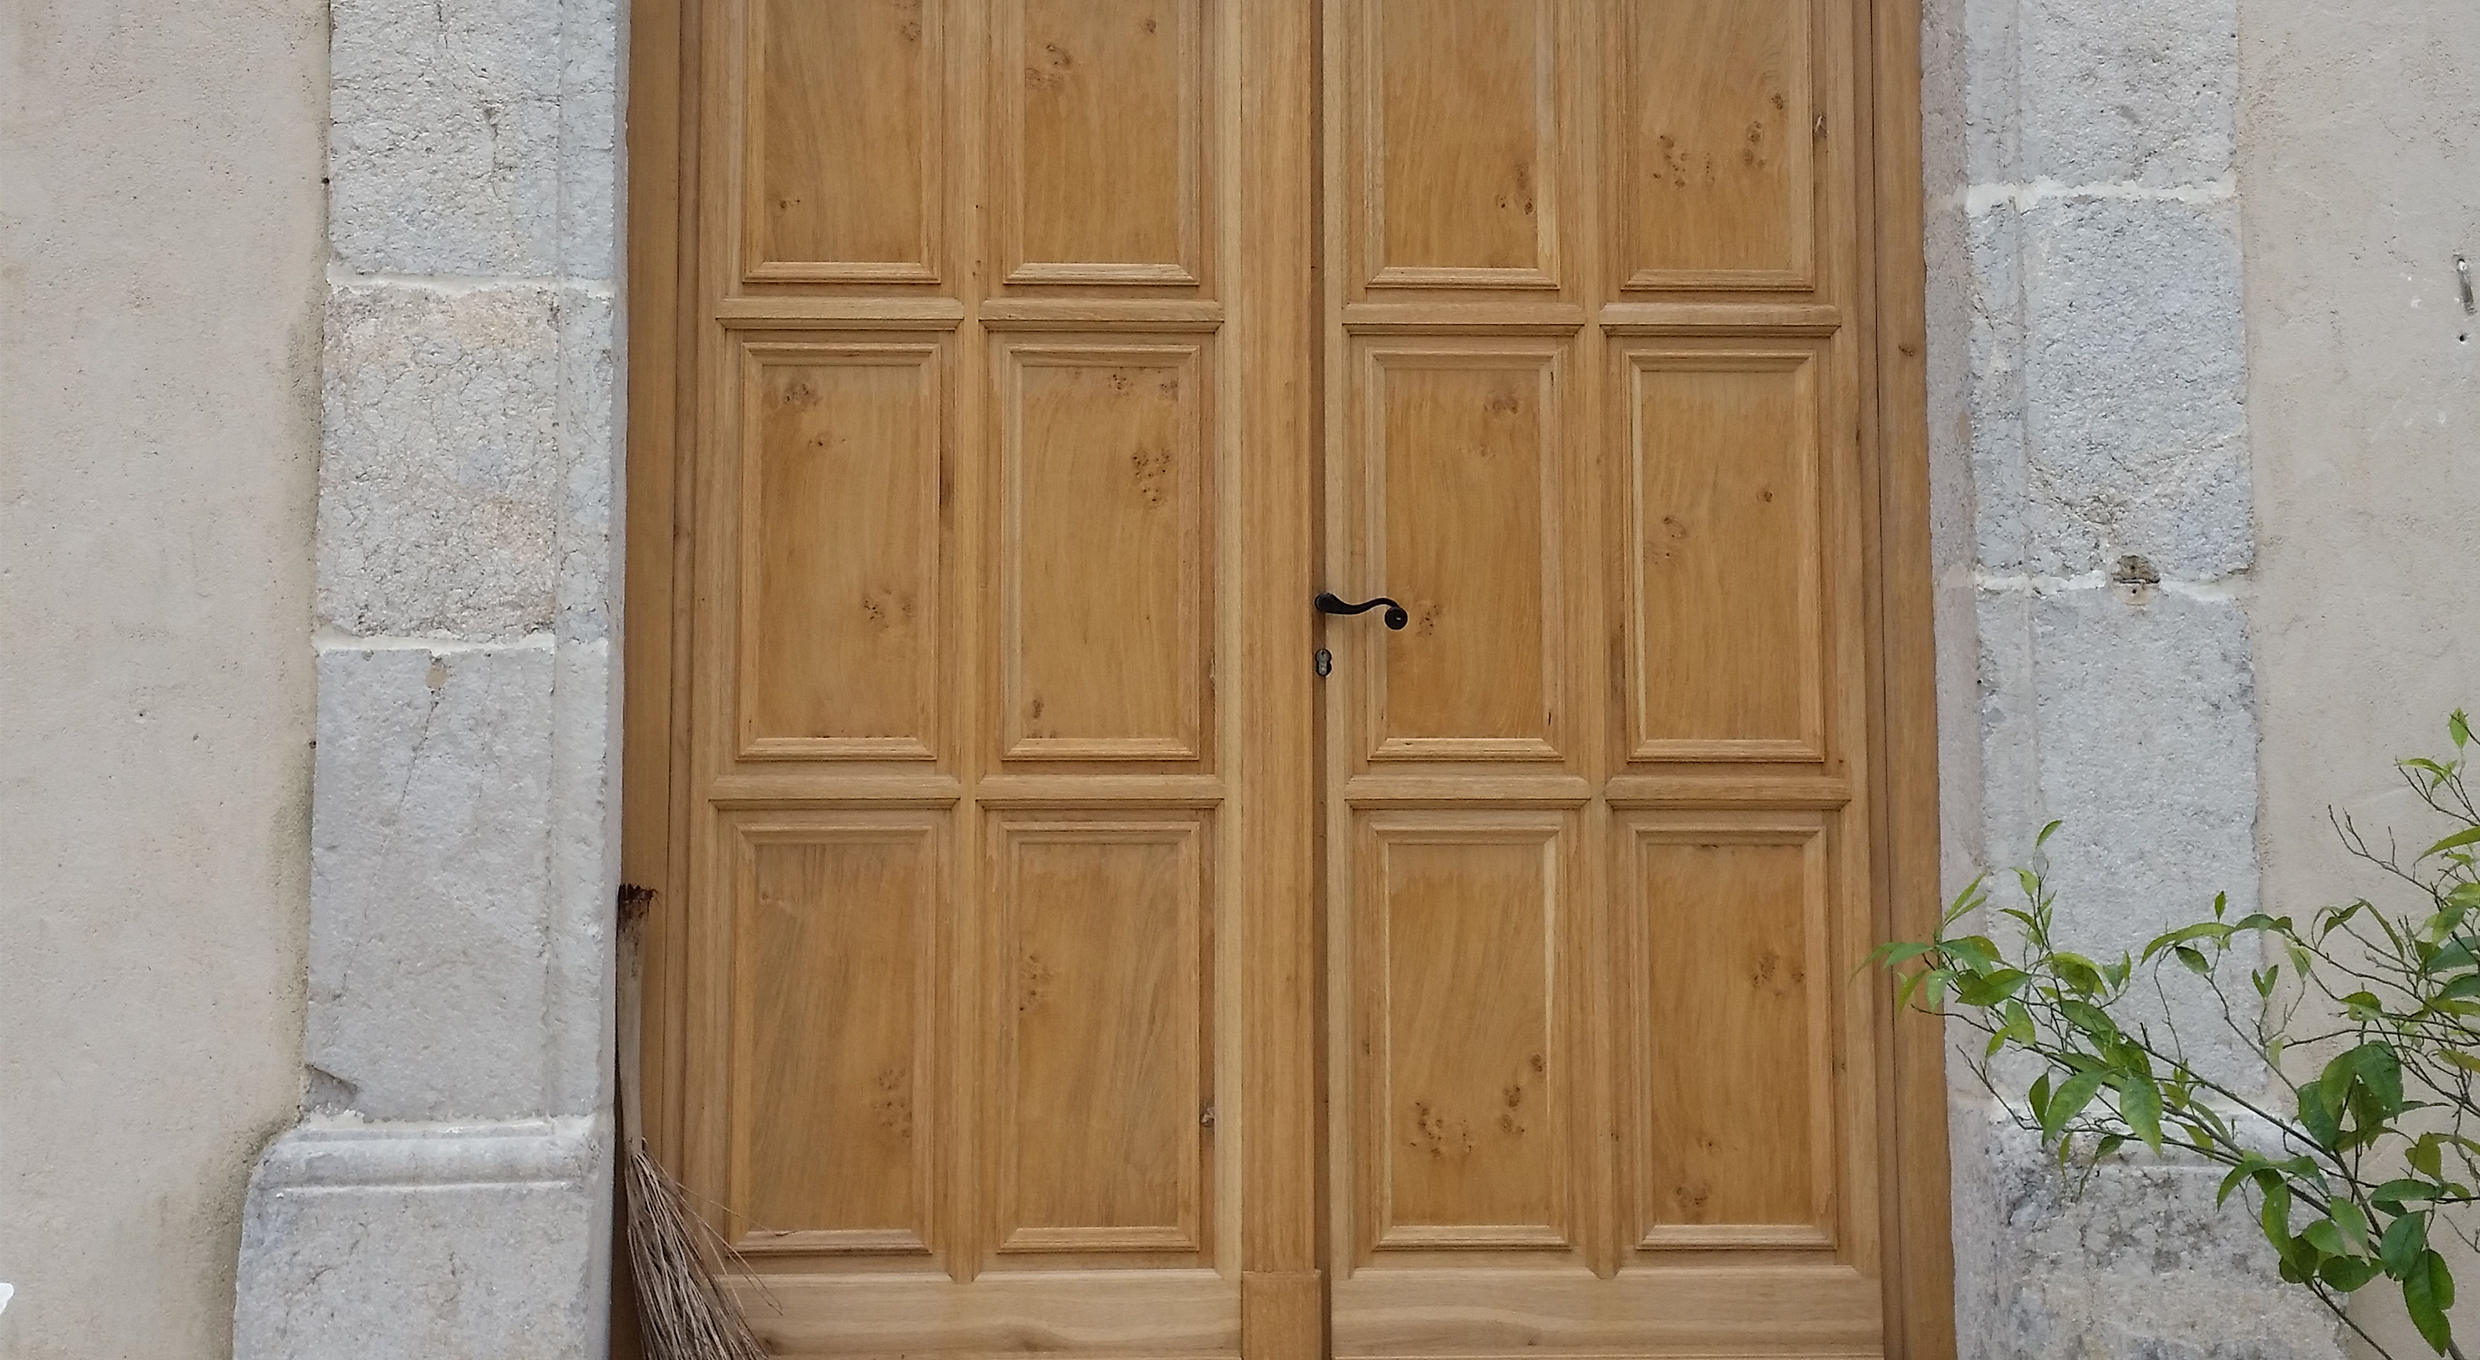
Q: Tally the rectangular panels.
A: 12